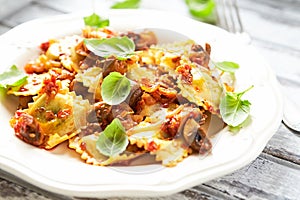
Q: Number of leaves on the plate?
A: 7